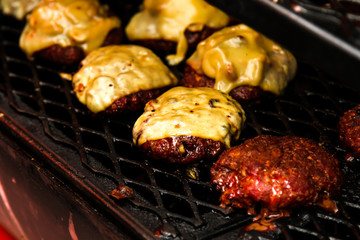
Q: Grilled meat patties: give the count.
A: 8